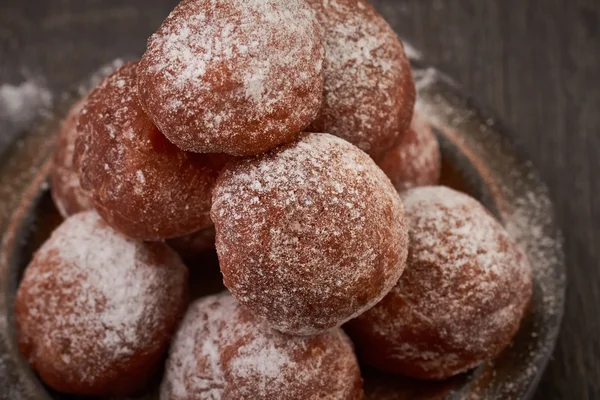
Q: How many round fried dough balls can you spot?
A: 9